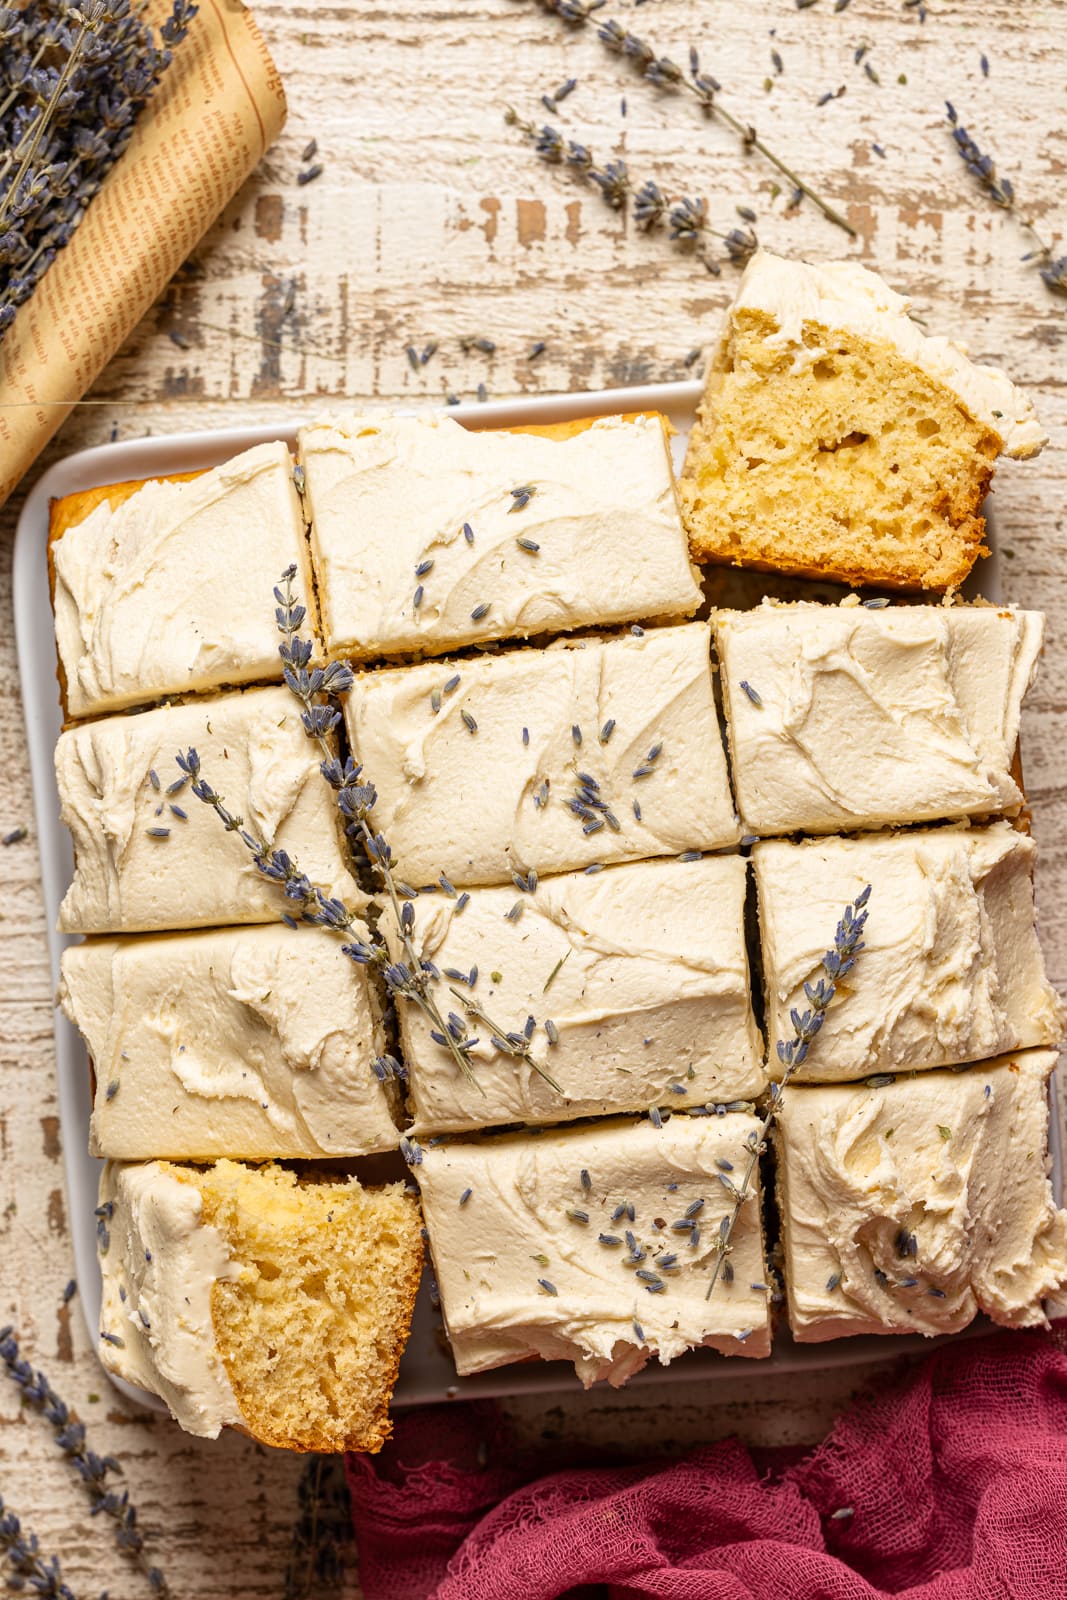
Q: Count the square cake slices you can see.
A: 12